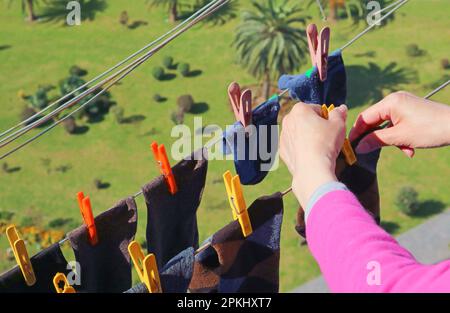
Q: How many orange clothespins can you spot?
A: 2